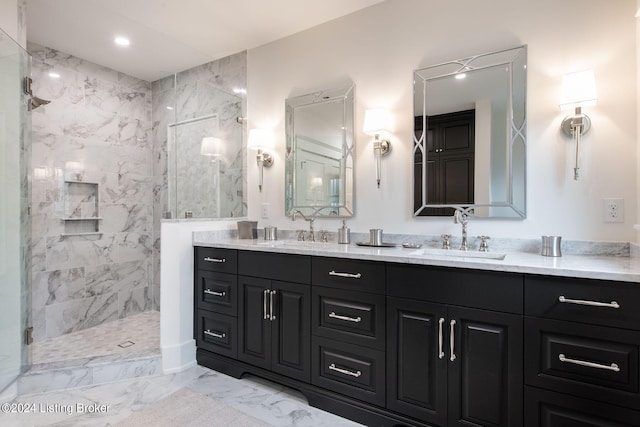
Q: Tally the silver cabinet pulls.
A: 12